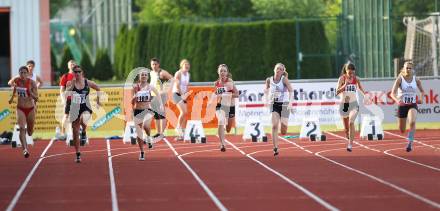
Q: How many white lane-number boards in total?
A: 7